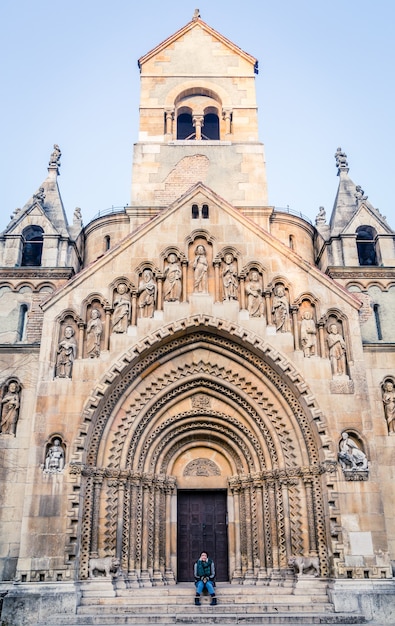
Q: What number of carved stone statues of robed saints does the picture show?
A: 13